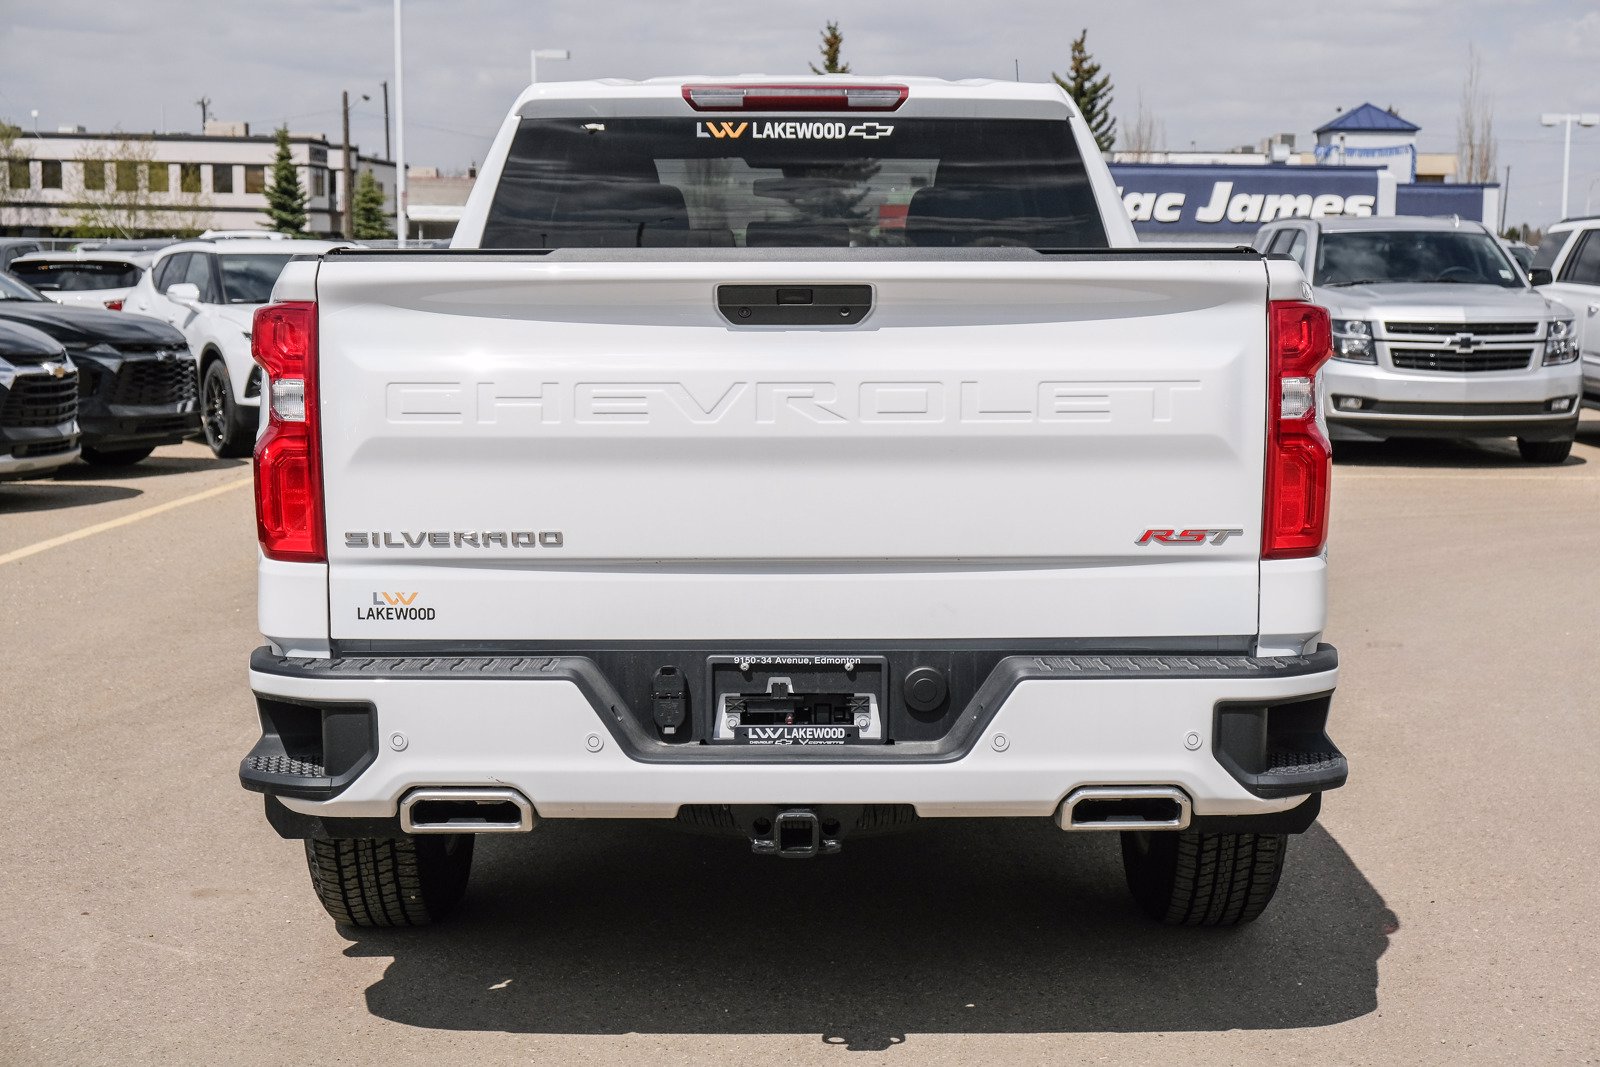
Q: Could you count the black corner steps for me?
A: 2